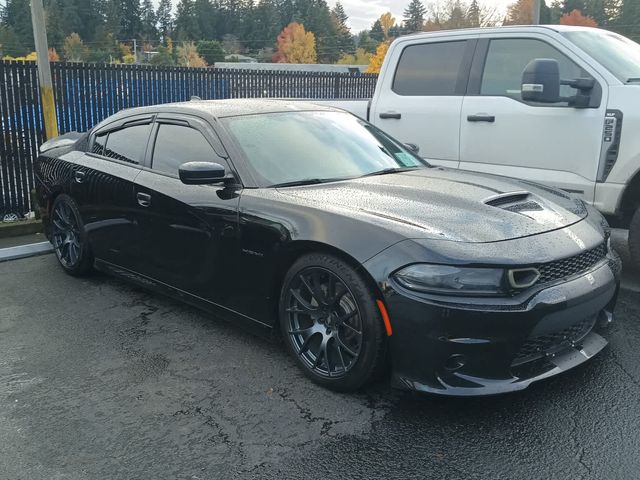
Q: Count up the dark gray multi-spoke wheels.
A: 2